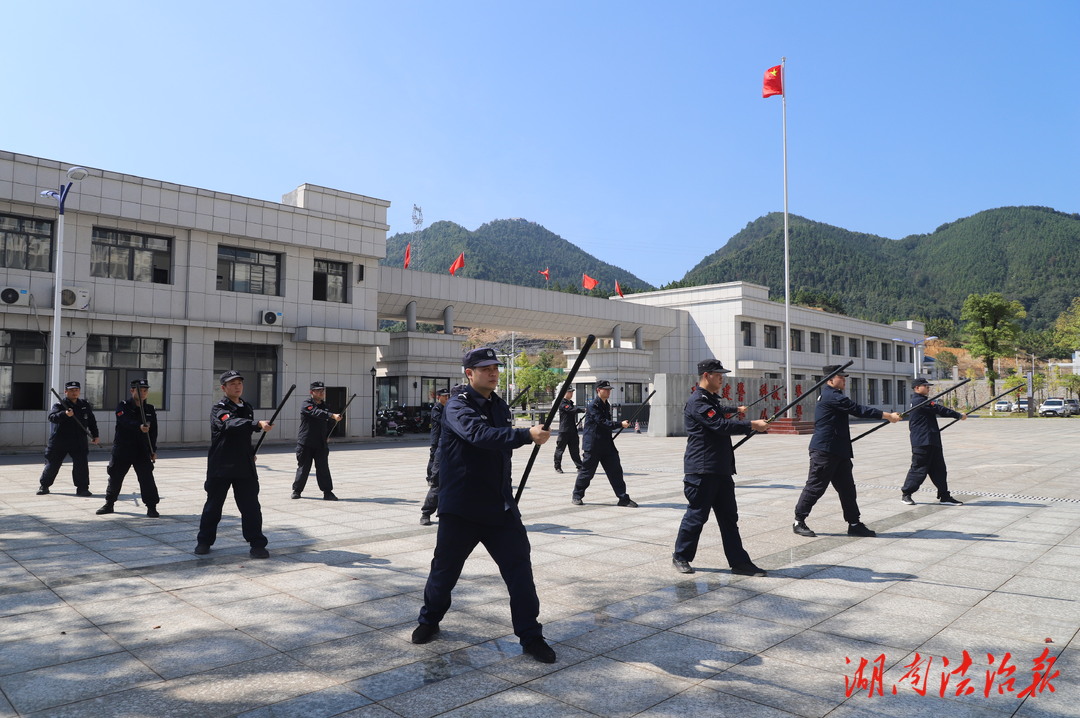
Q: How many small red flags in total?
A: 5